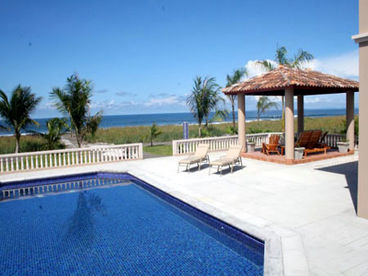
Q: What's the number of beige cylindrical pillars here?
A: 4